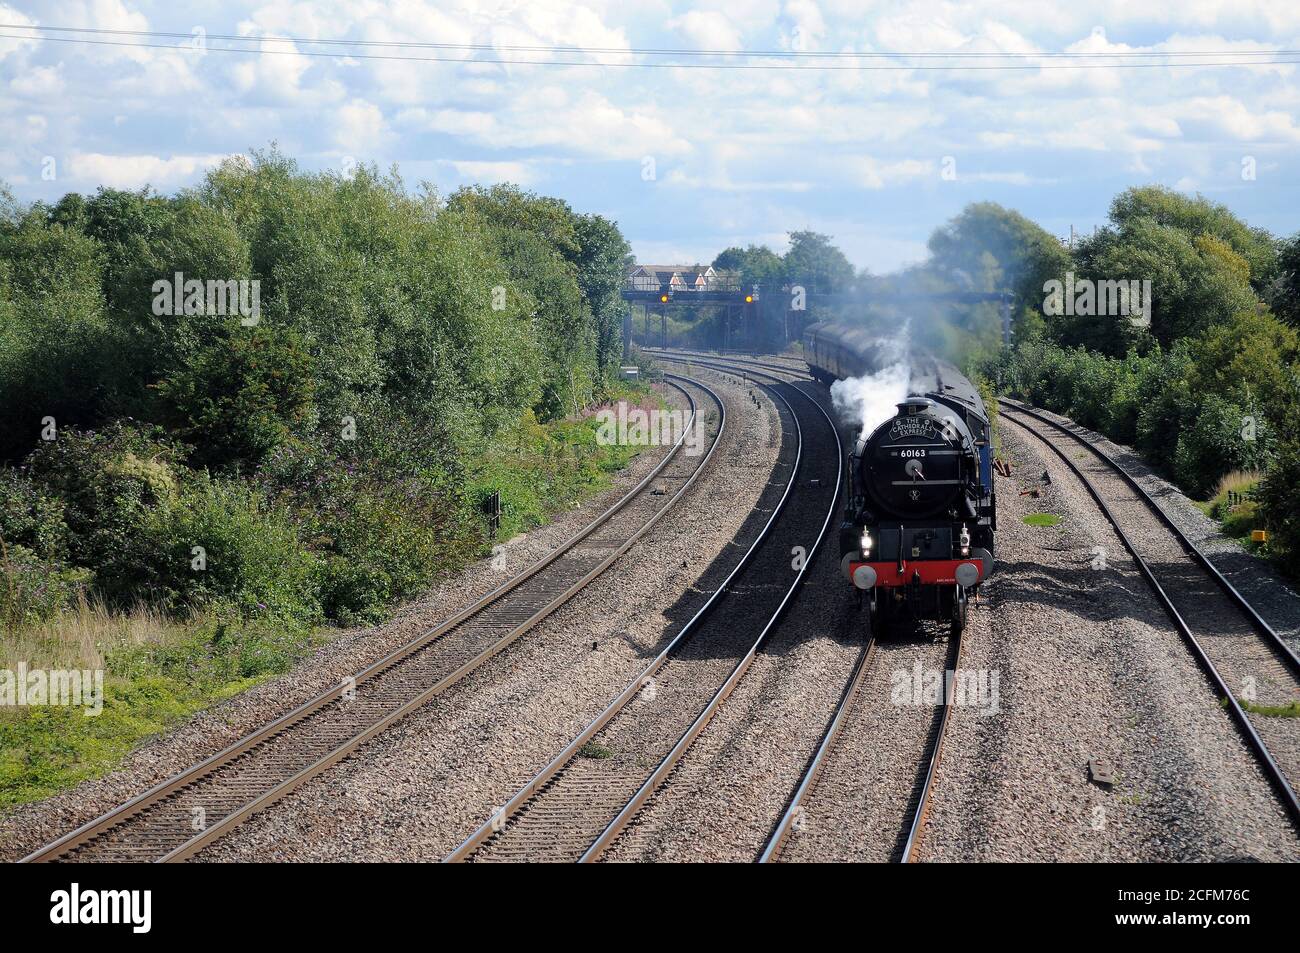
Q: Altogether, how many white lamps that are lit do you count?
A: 3